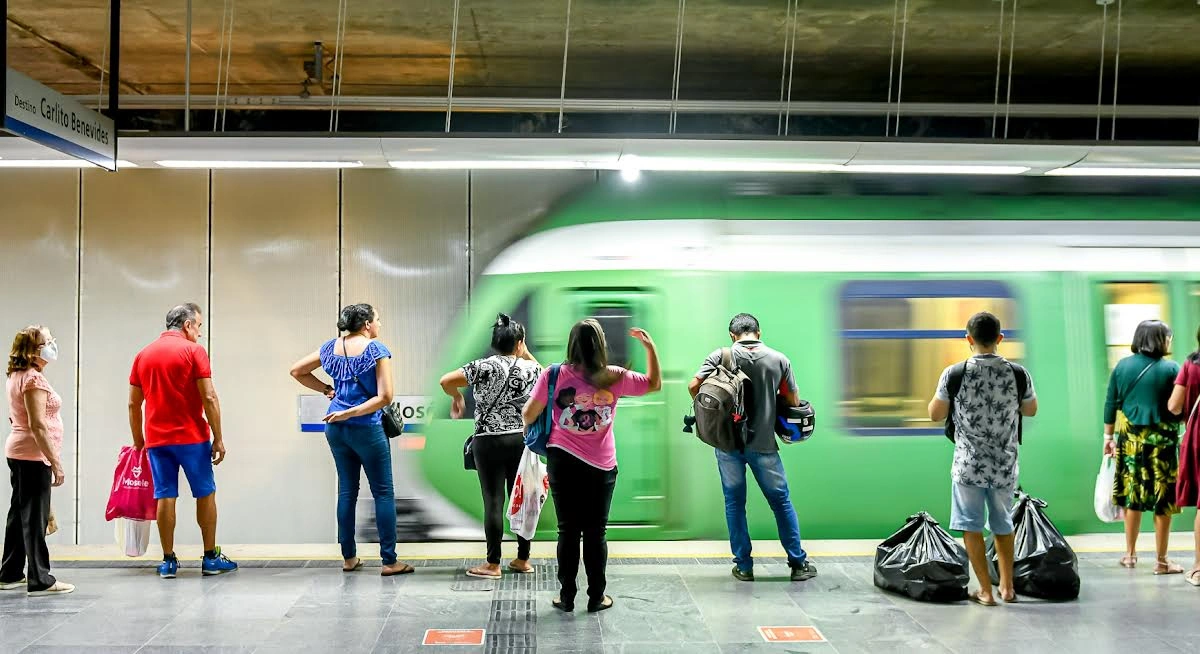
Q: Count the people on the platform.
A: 9